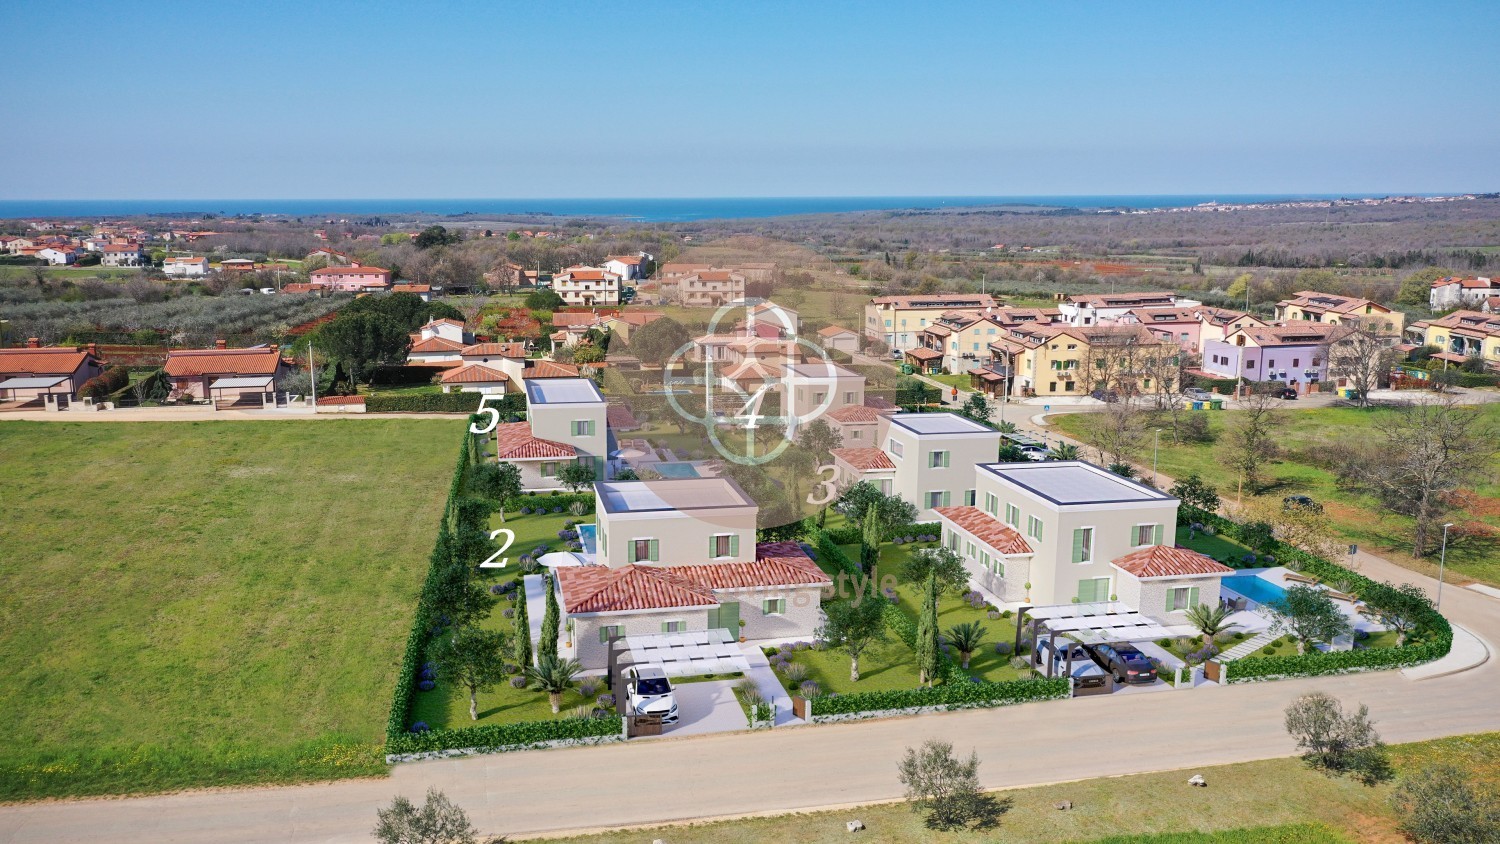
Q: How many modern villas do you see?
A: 5